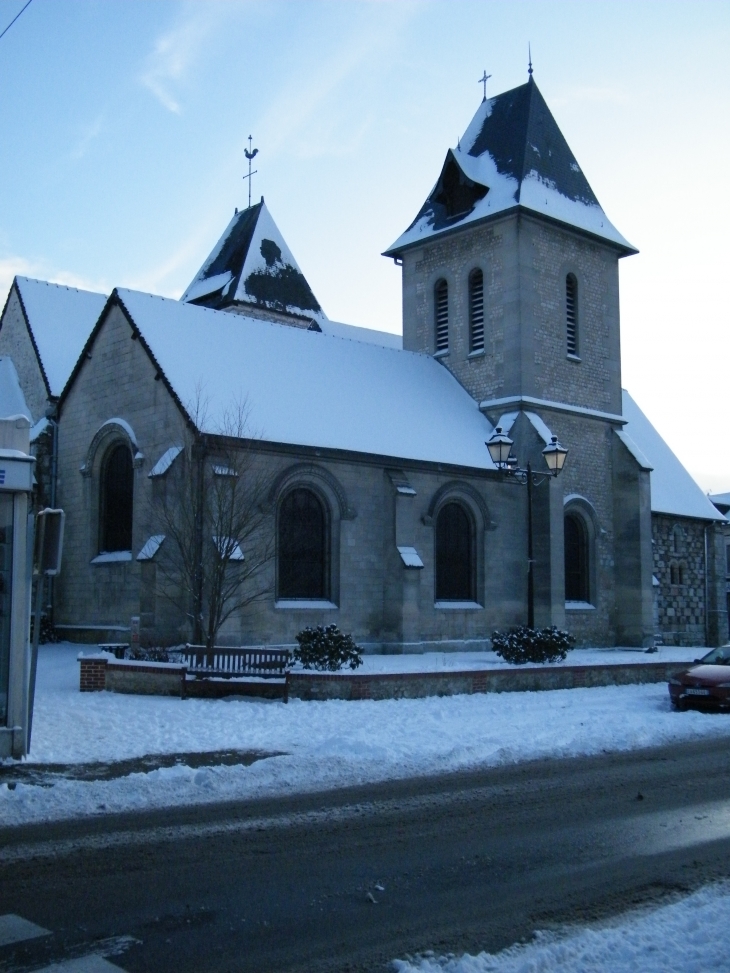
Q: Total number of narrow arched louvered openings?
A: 3